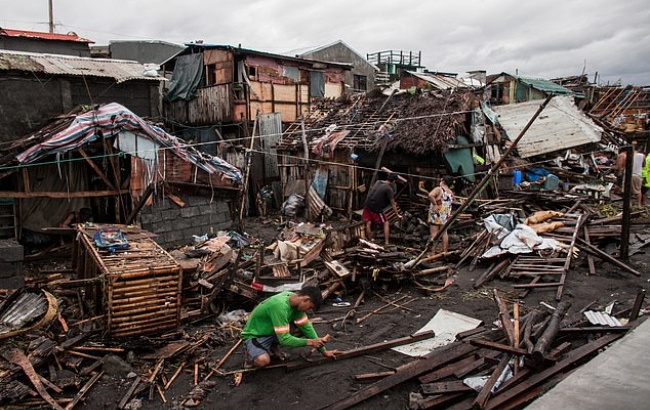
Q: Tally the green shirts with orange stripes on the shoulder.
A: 1